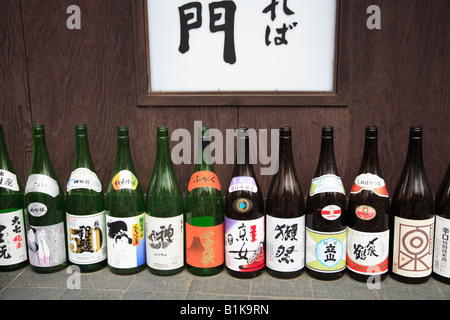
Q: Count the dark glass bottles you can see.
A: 6